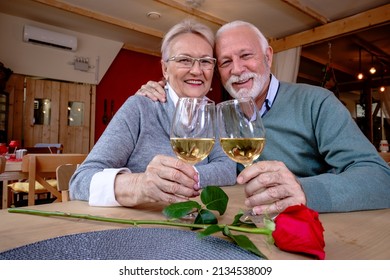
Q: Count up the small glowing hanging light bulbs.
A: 3